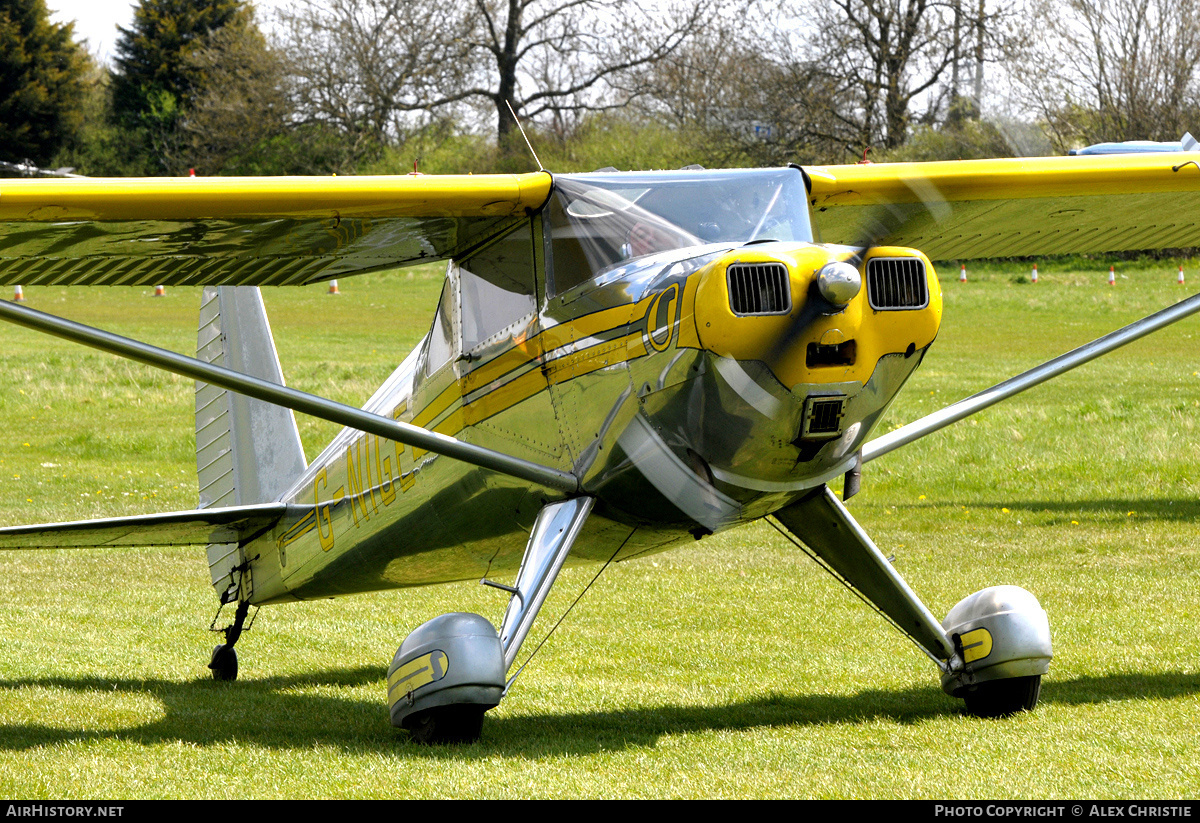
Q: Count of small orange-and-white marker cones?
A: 7